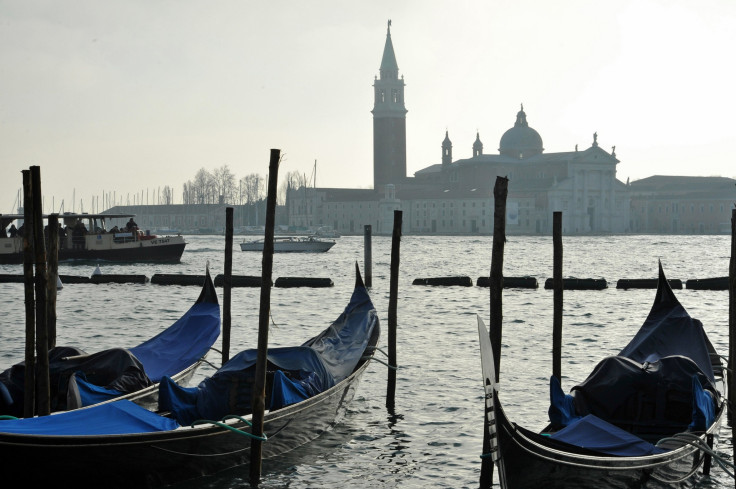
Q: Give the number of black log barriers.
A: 11